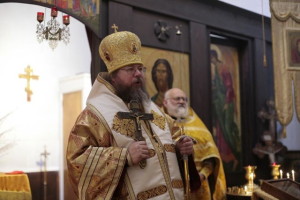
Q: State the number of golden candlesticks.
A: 2